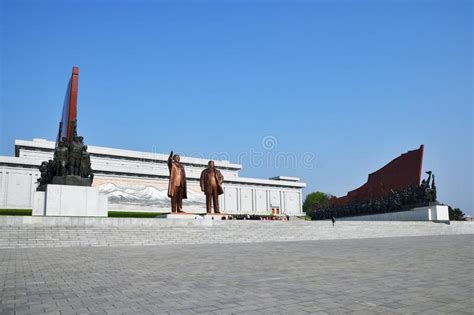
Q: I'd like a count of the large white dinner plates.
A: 0